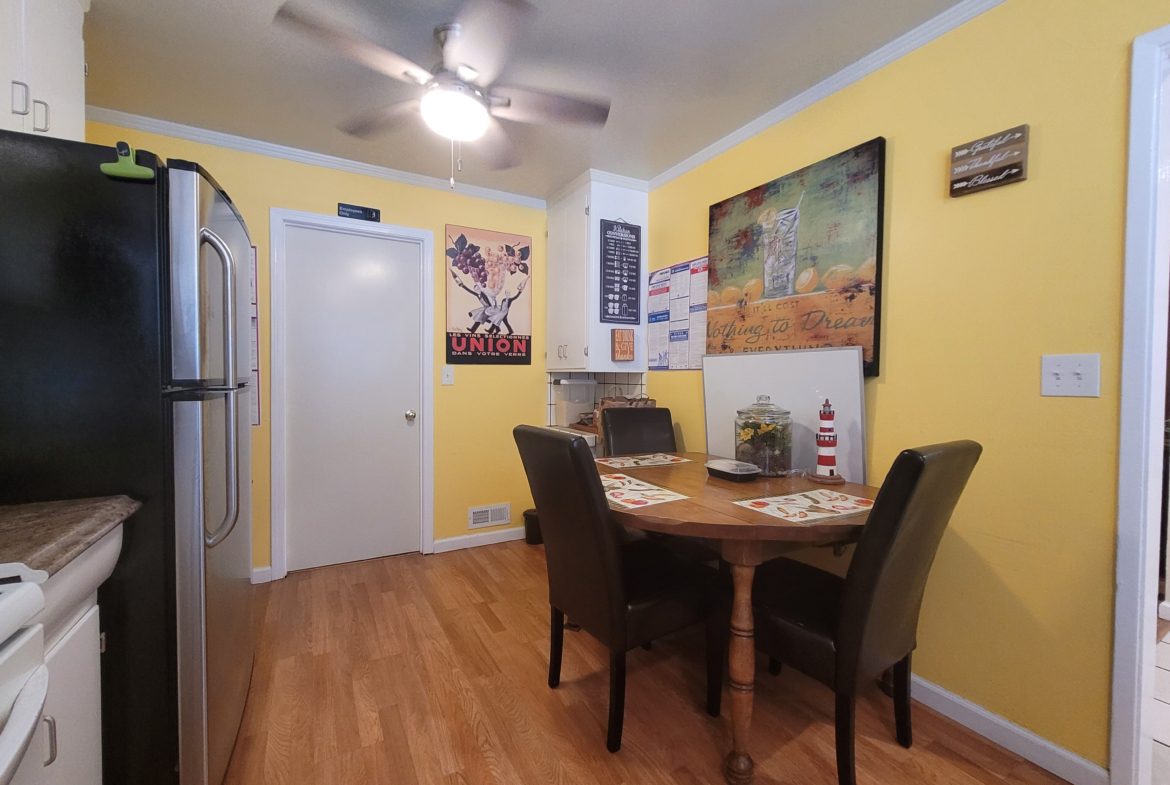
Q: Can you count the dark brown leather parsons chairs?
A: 3